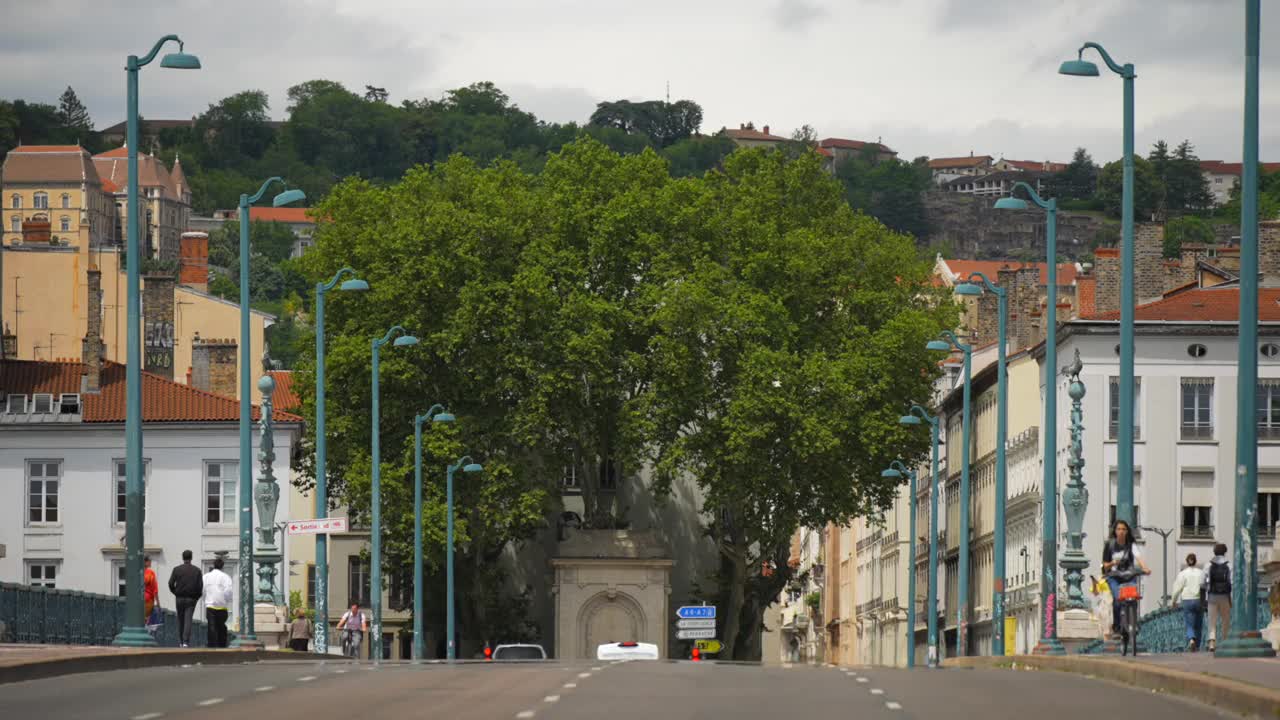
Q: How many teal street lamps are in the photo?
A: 13